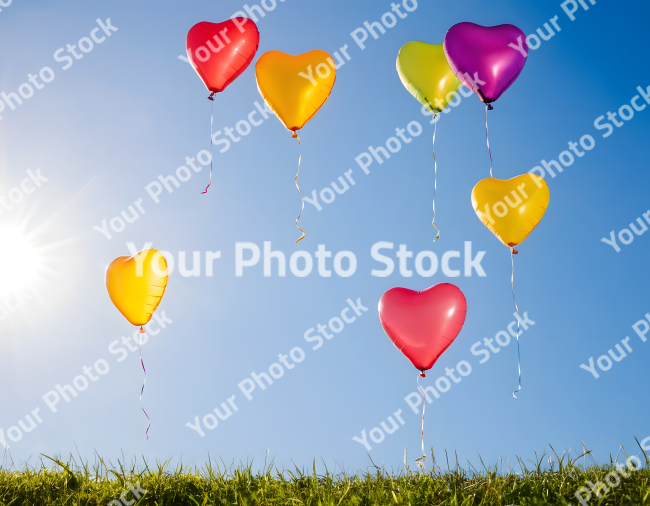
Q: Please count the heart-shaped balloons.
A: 7